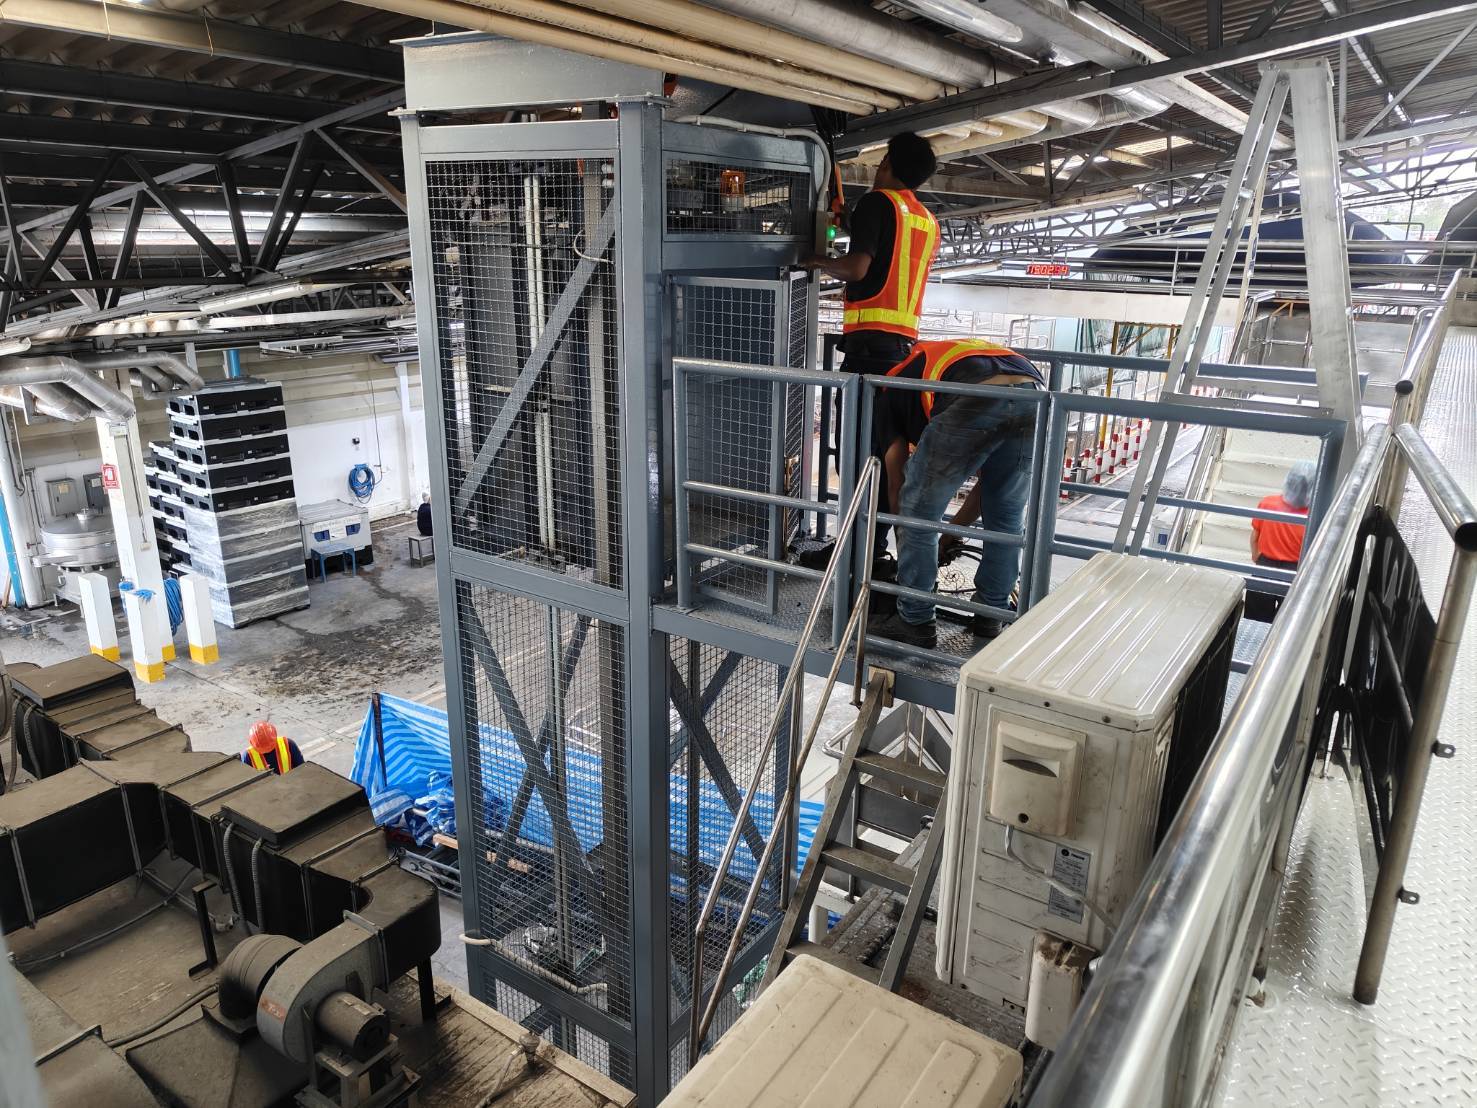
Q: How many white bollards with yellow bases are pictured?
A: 3